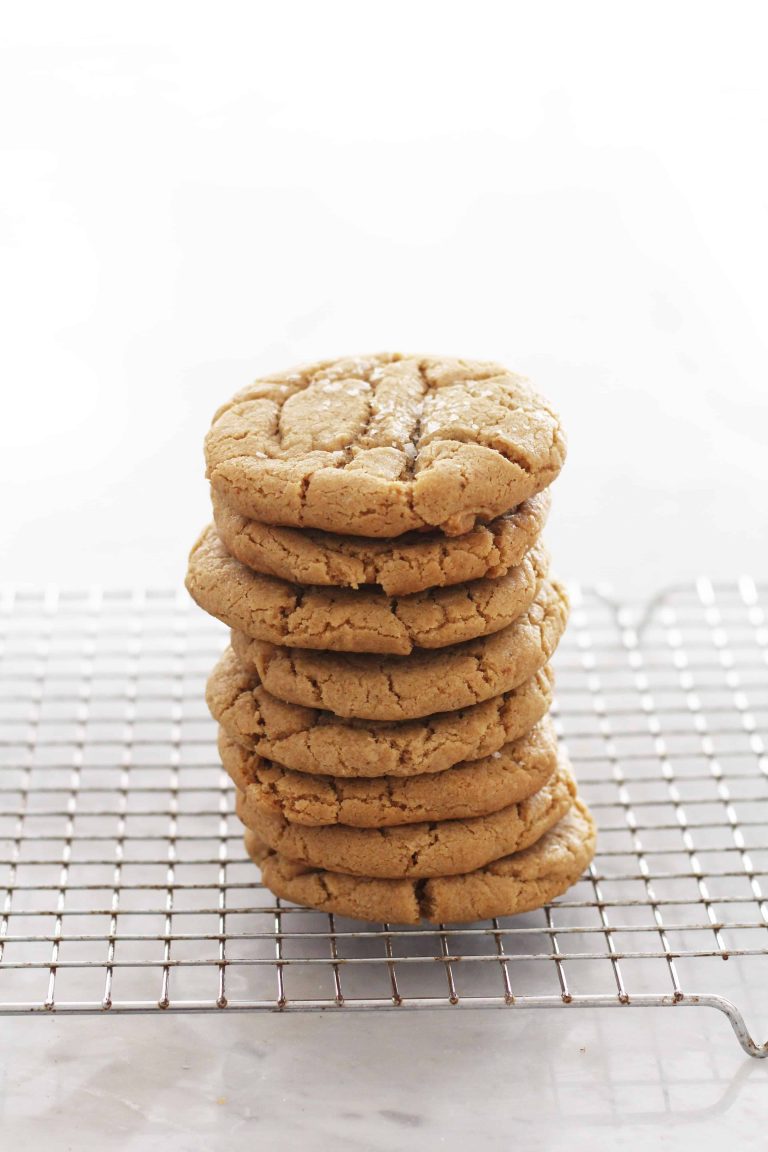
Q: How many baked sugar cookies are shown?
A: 8